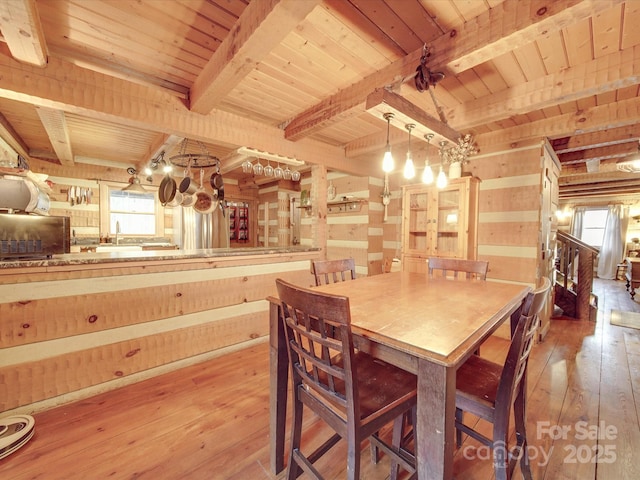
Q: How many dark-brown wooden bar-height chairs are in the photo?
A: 4